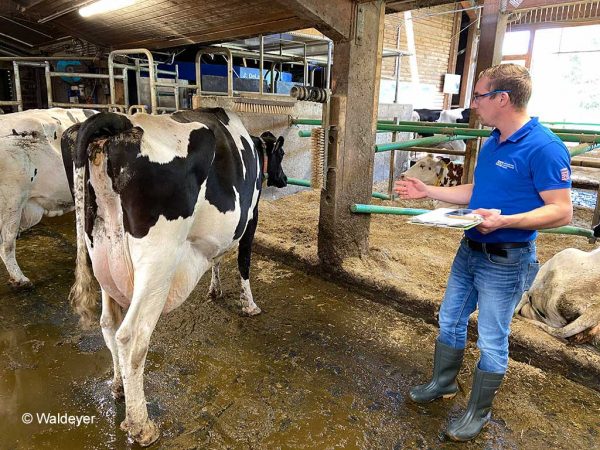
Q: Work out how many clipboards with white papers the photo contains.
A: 1